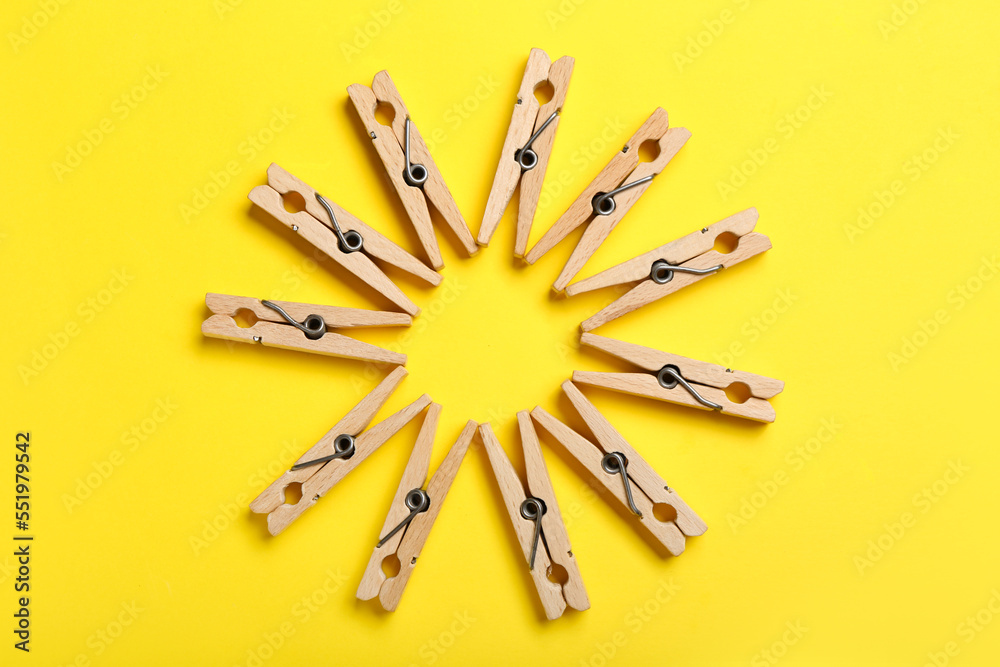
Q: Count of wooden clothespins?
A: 11